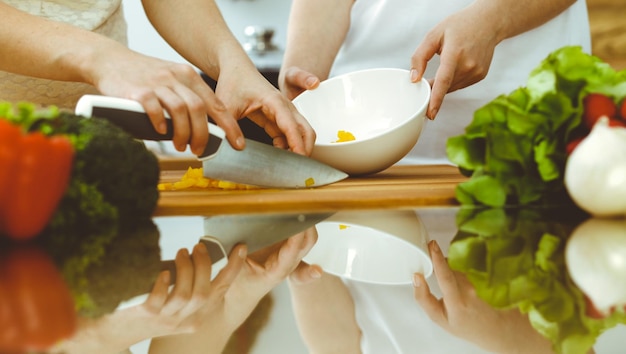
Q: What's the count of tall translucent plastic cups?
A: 0